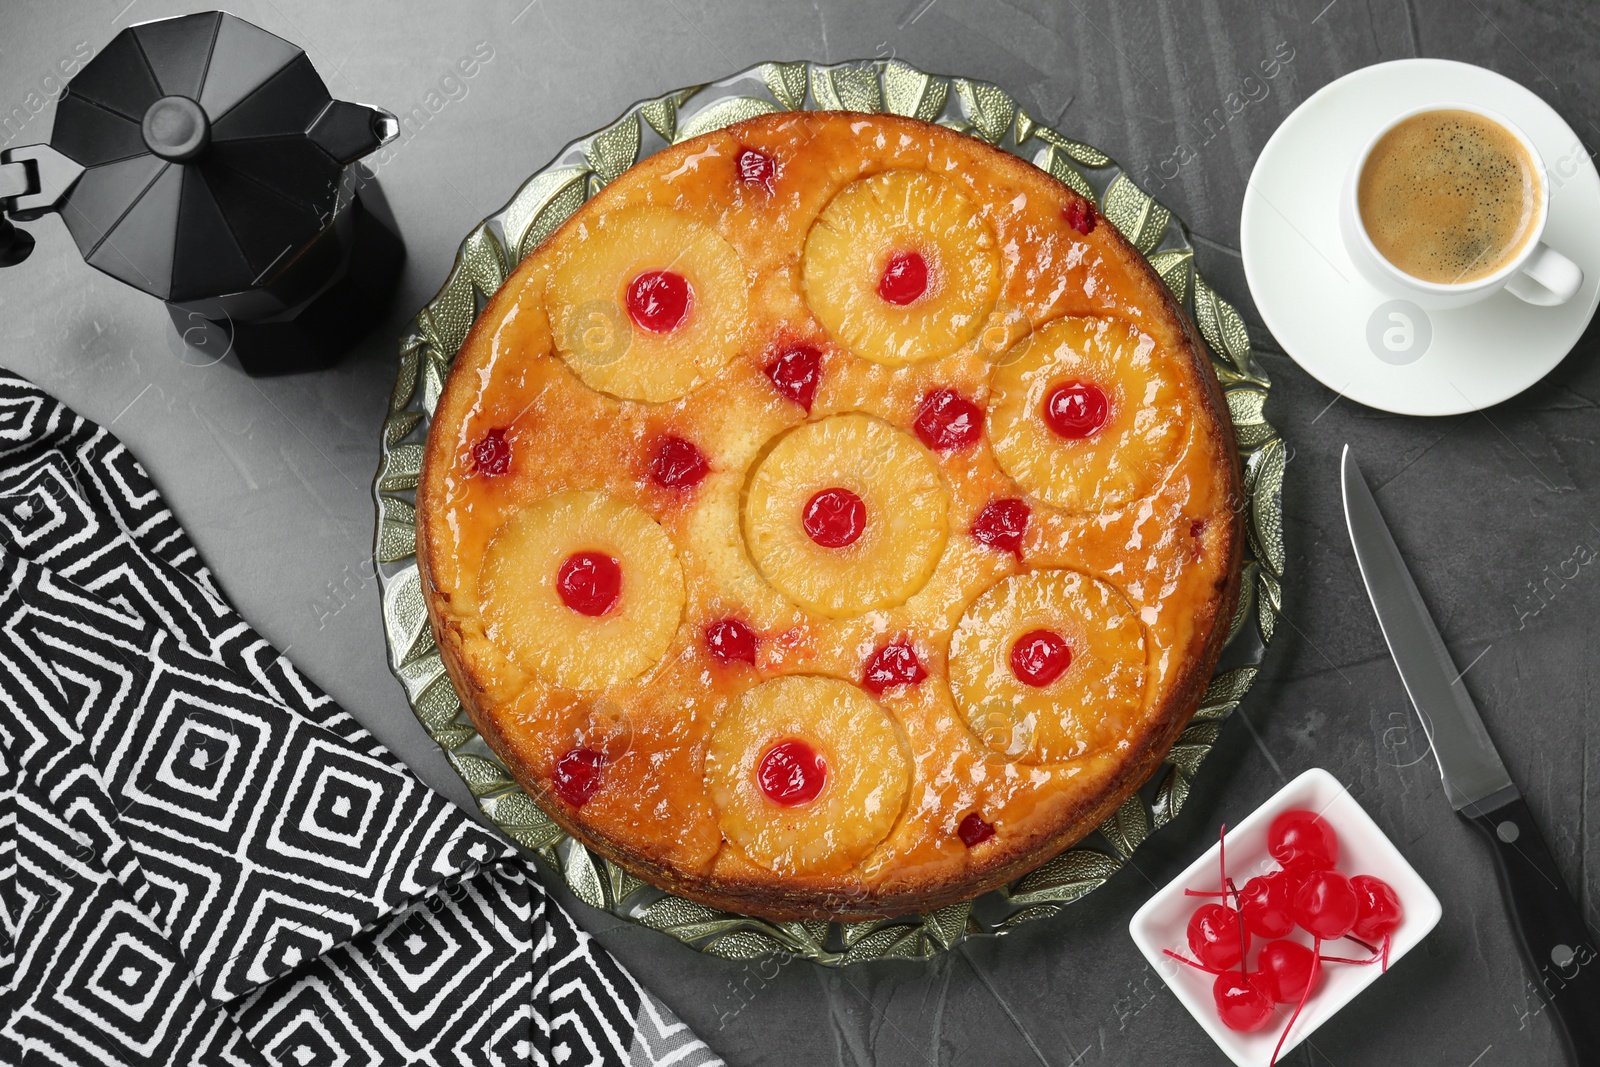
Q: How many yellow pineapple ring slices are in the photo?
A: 7